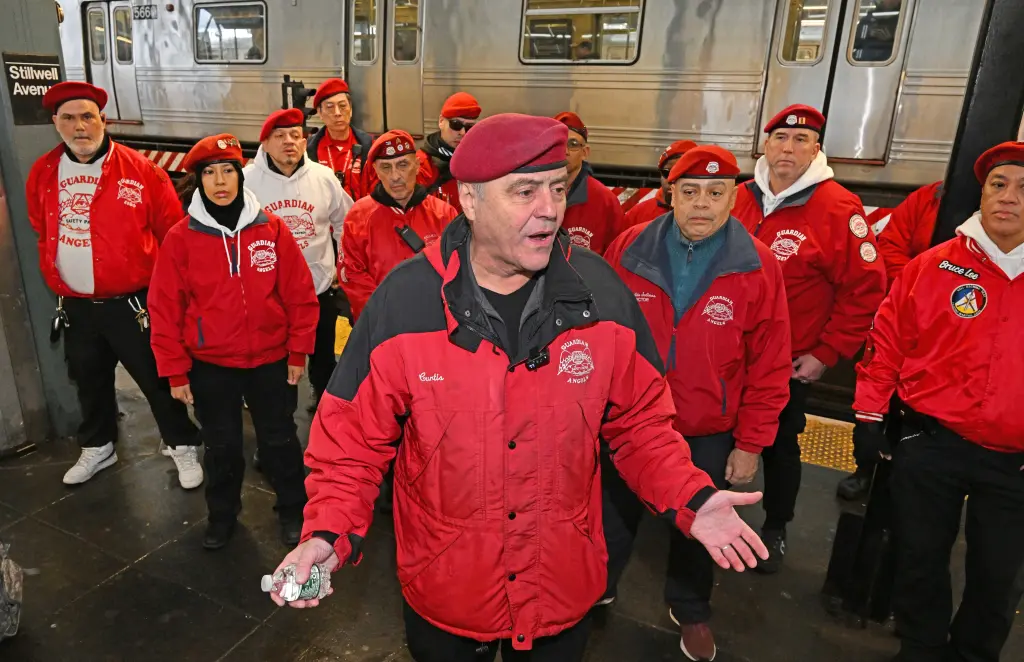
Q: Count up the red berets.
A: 12